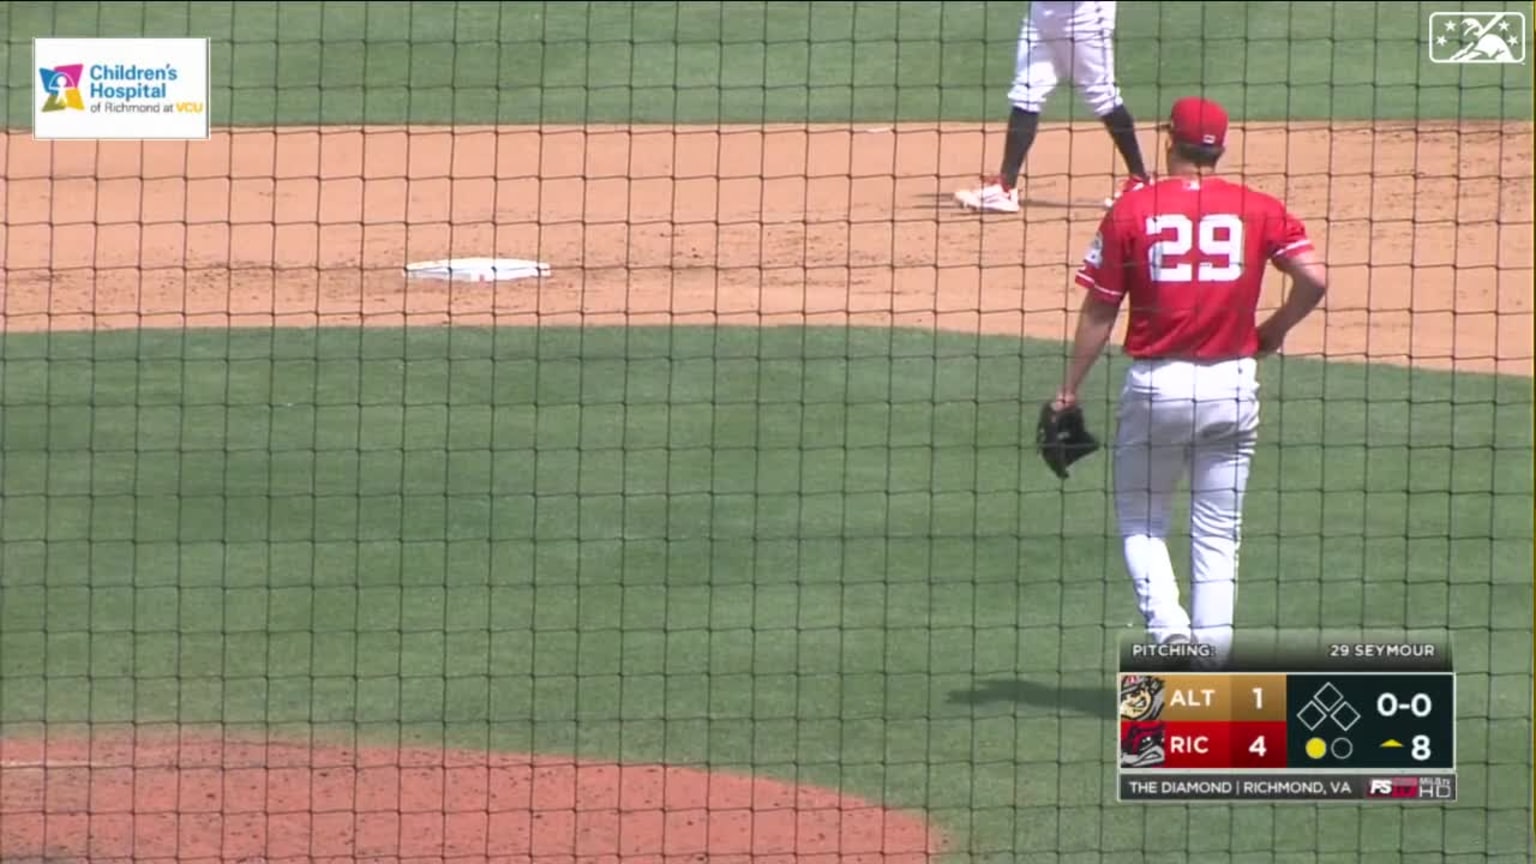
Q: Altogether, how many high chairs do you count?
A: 0